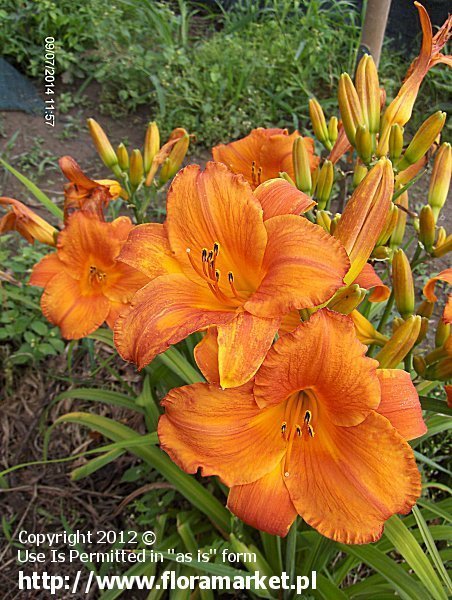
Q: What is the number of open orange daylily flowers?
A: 4